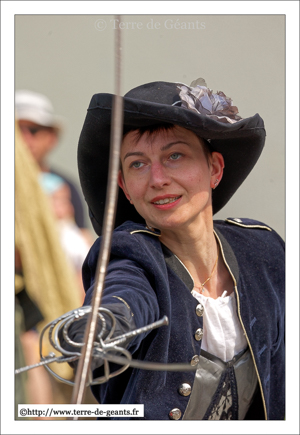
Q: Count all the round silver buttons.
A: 5